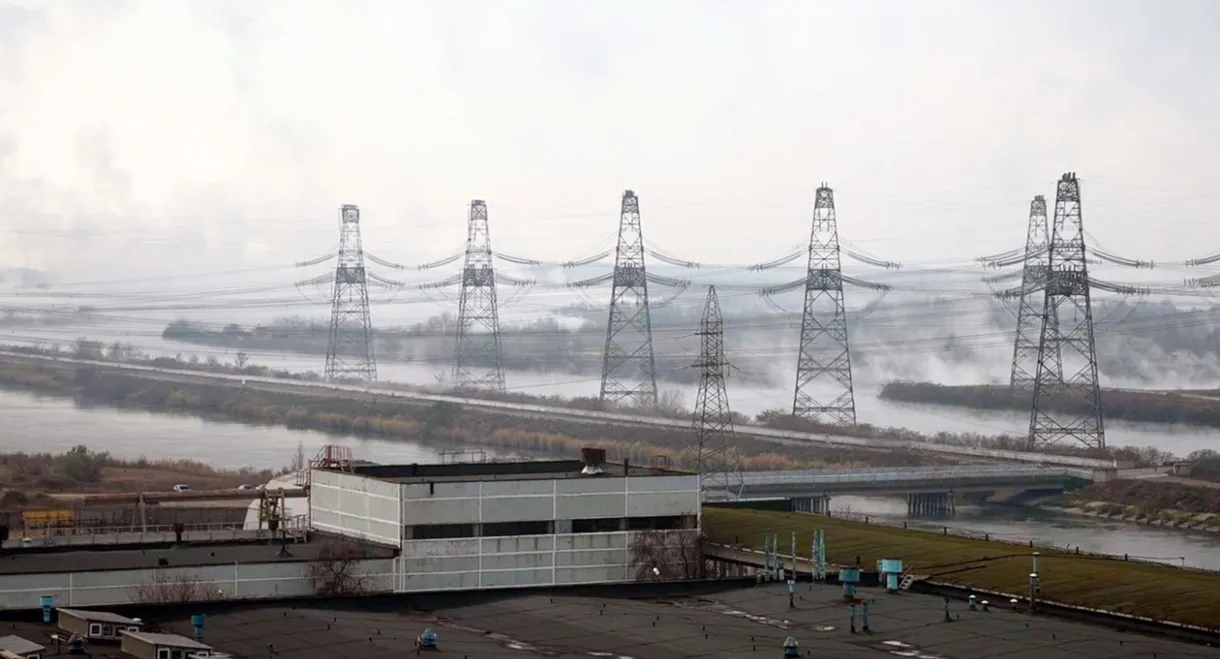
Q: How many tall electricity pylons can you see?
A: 7